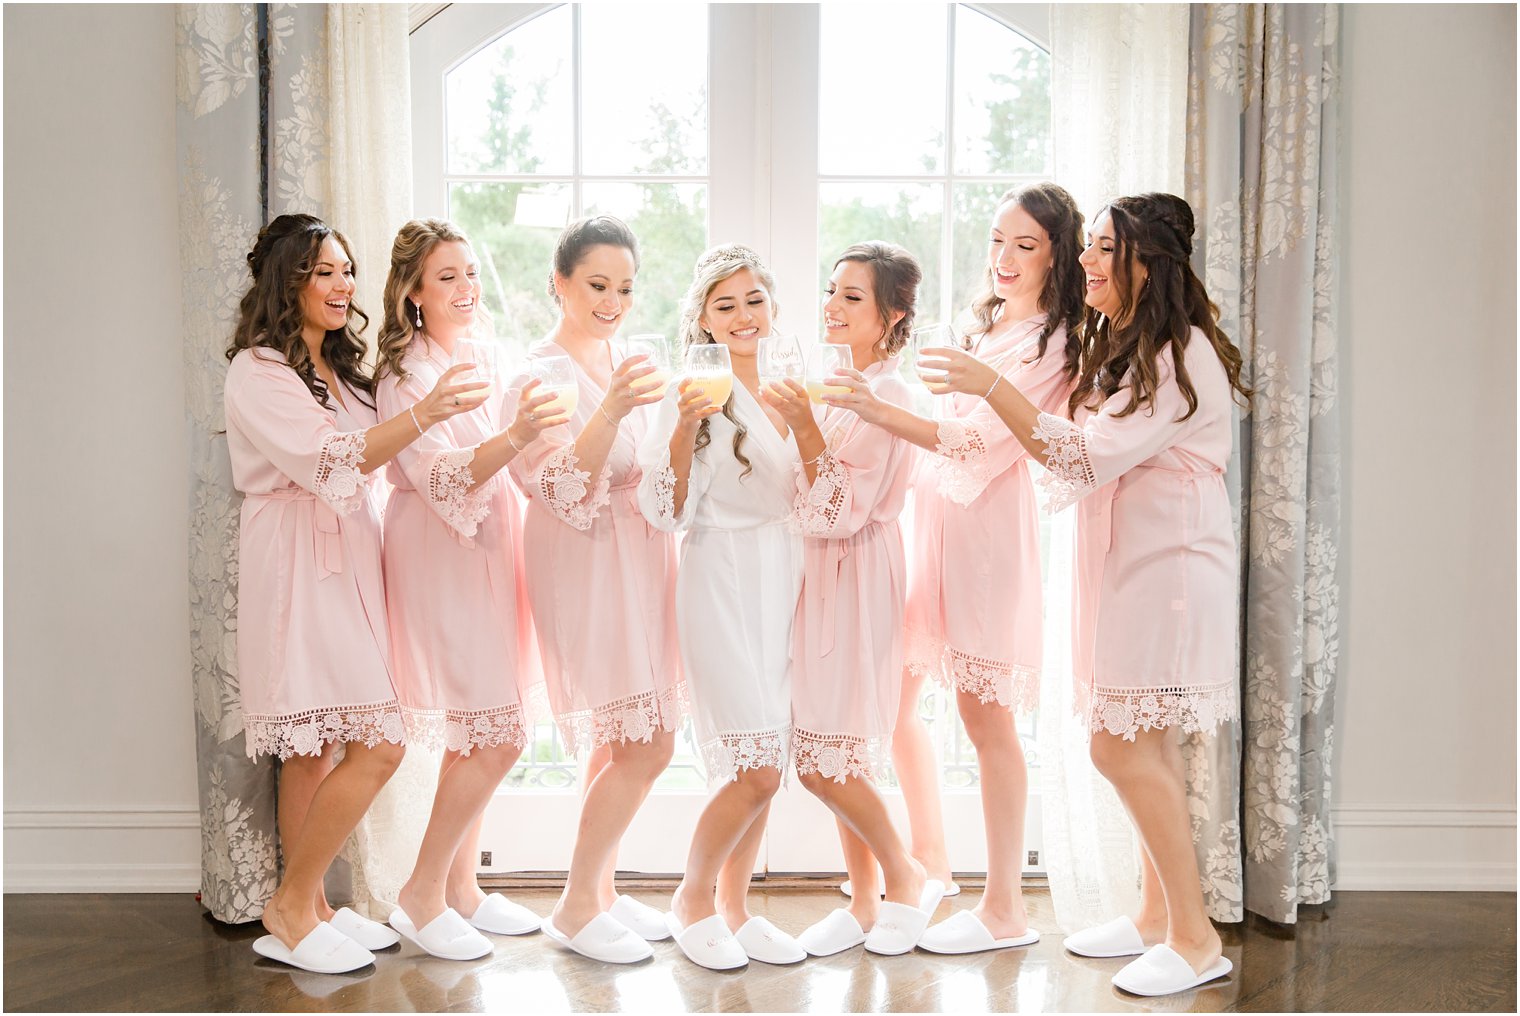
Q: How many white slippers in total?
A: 14